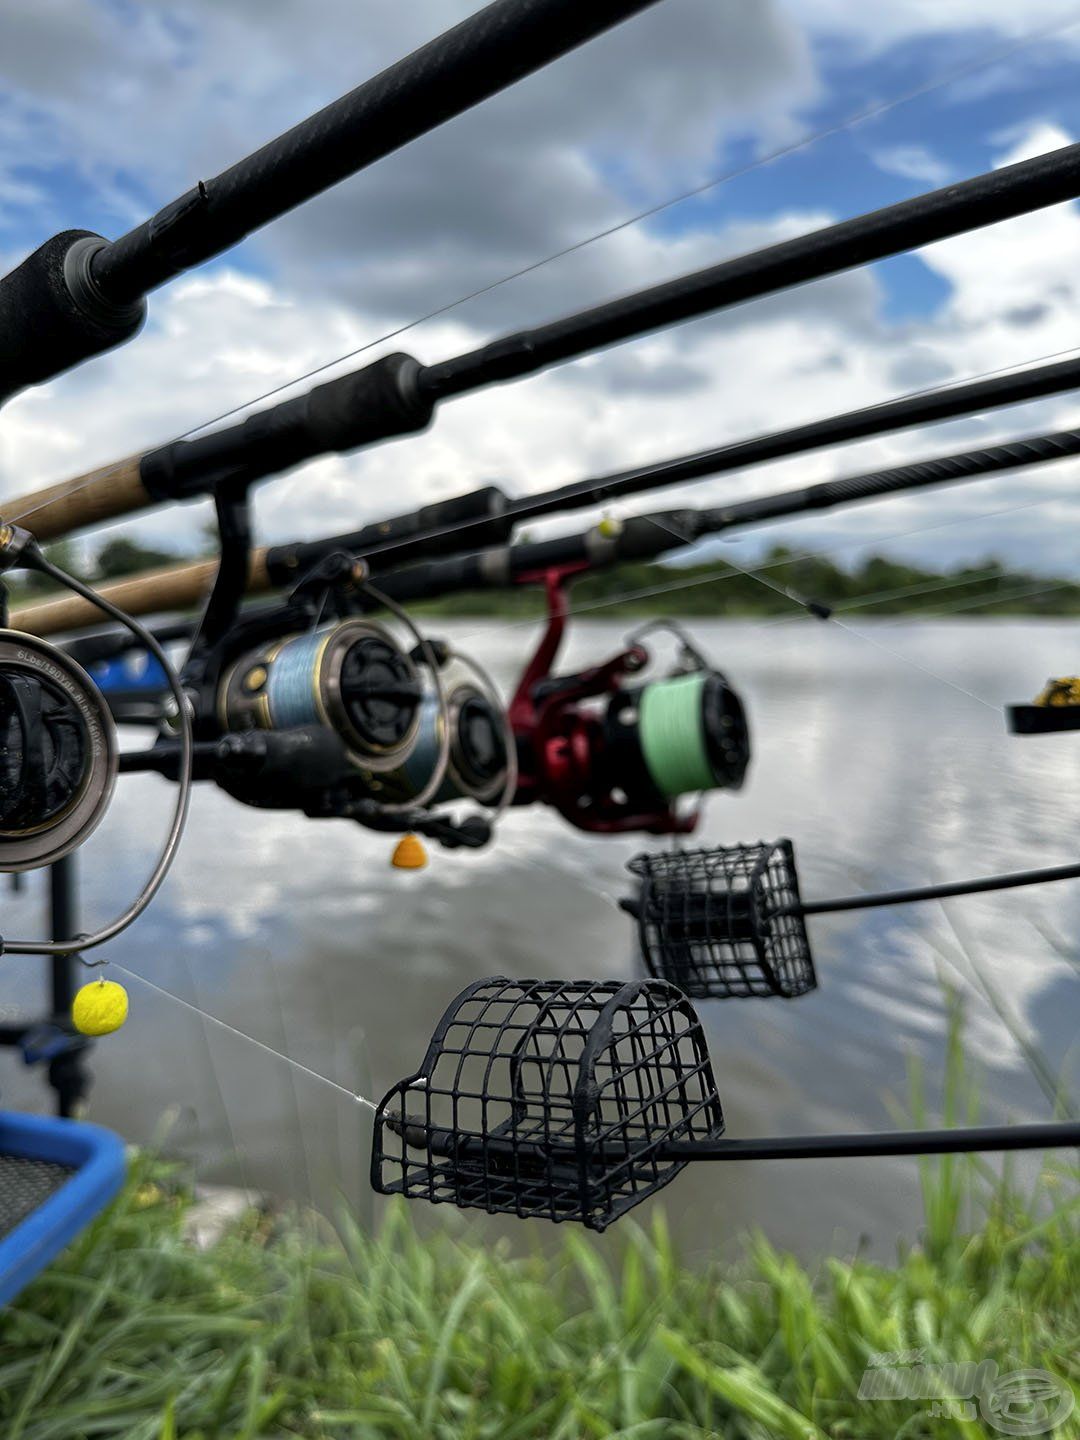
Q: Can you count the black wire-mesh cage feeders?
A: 2